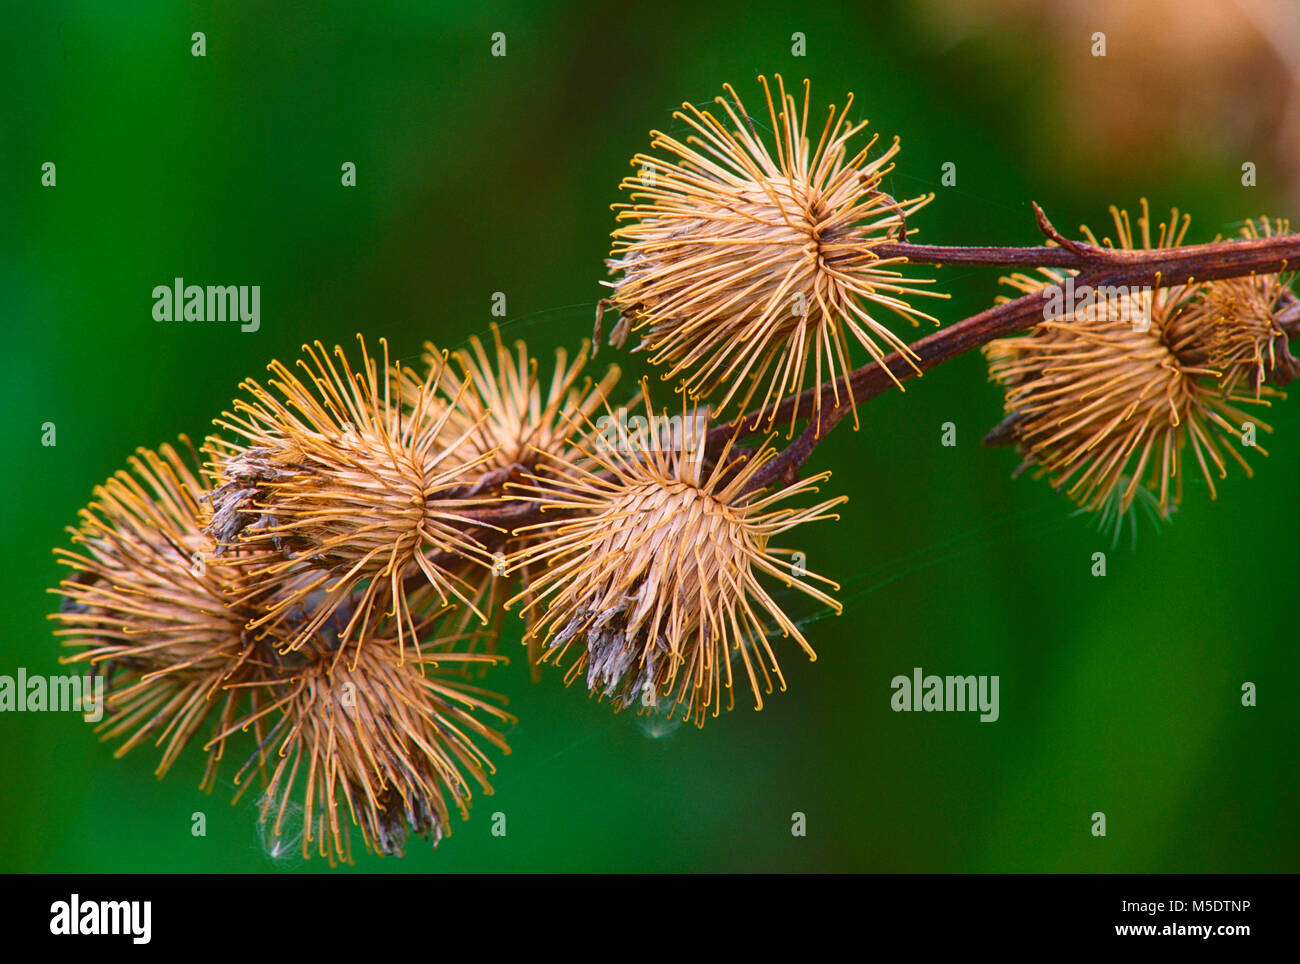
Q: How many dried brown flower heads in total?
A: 8